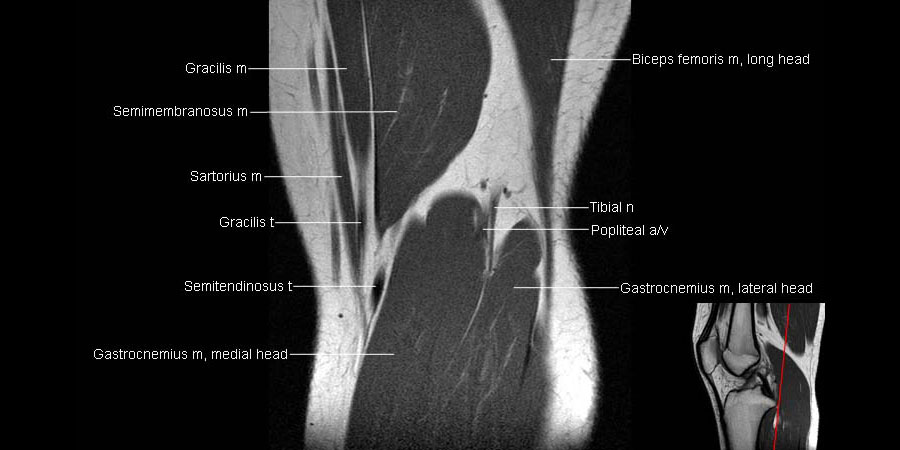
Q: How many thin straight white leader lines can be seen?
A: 10